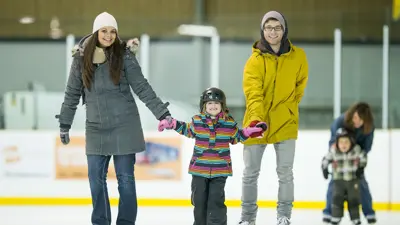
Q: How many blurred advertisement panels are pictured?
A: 2